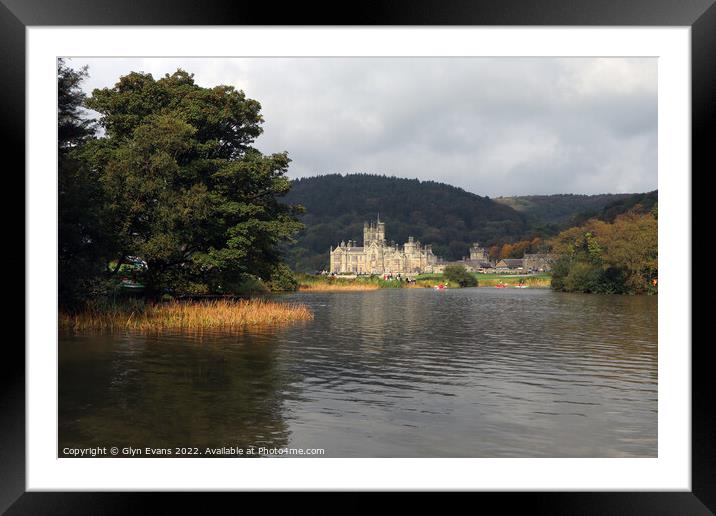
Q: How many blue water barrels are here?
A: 0